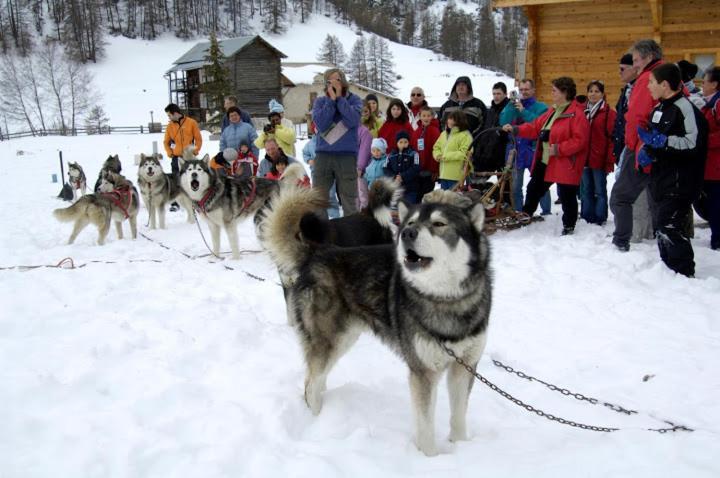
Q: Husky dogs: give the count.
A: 7